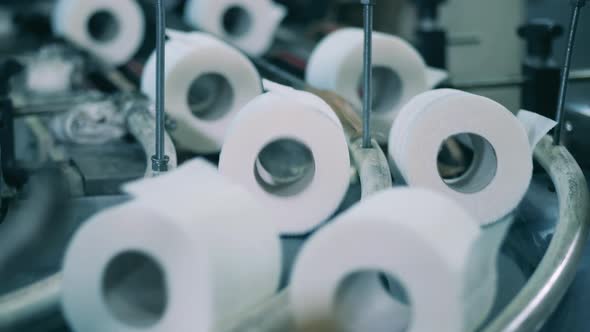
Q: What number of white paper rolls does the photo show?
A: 8